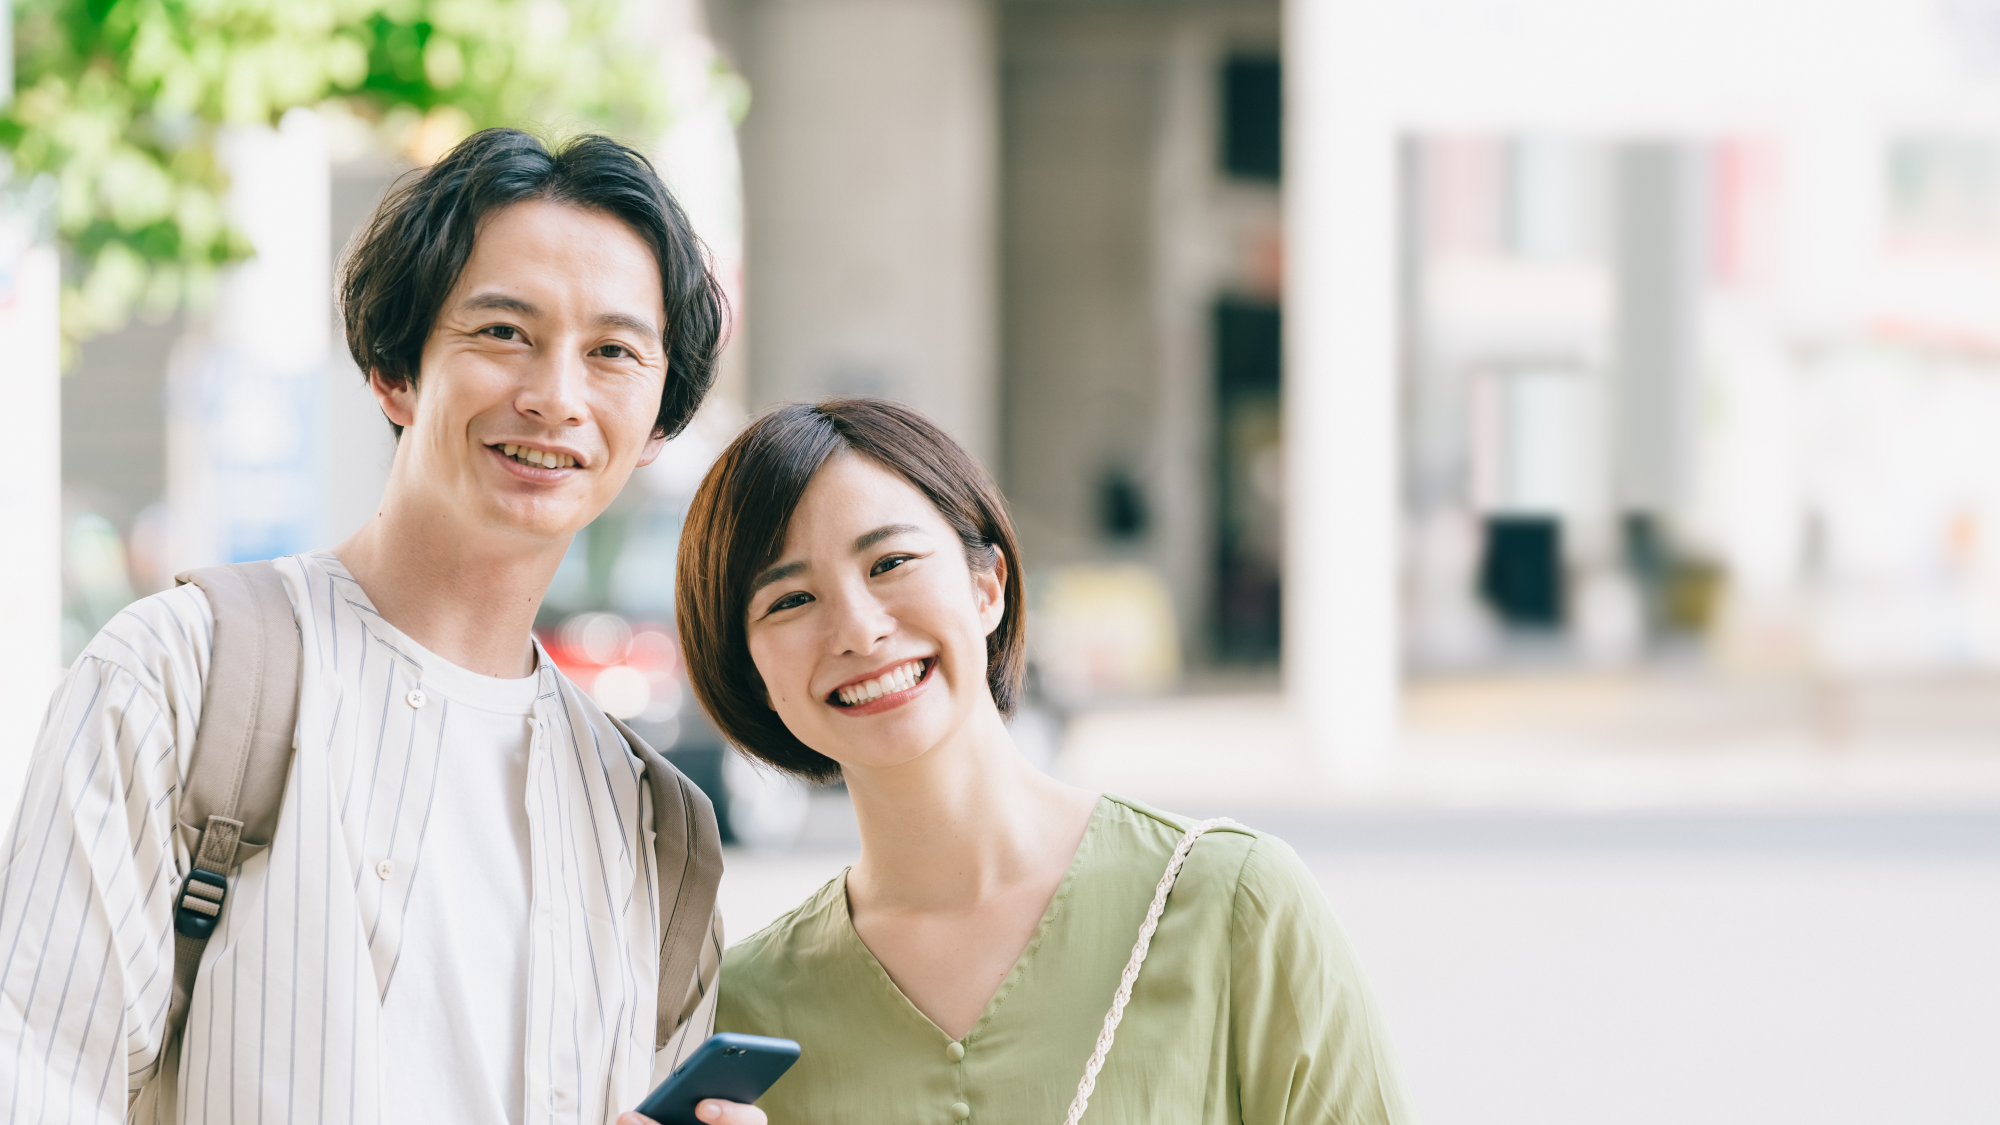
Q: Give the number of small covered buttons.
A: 2